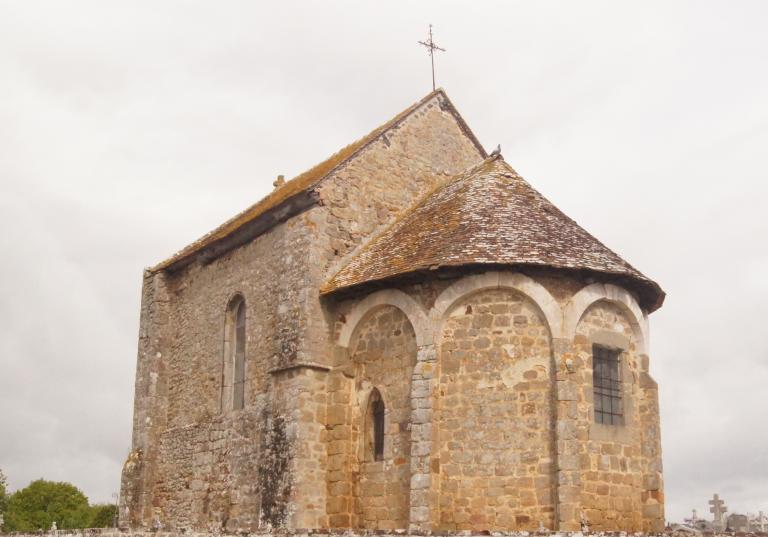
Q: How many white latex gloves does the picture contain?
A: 0